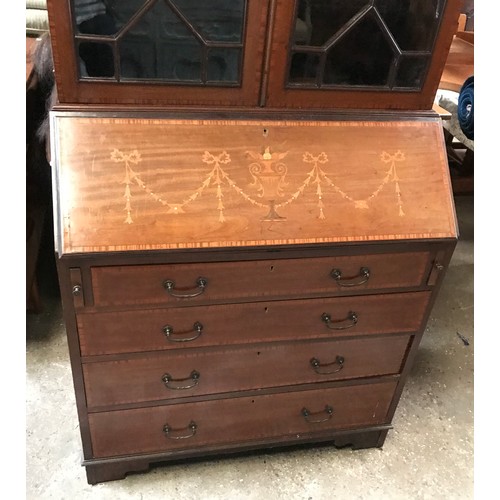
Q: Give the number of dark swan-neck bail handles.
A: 8